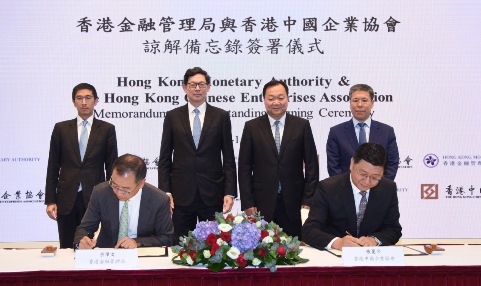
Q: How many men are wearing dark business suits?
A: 6